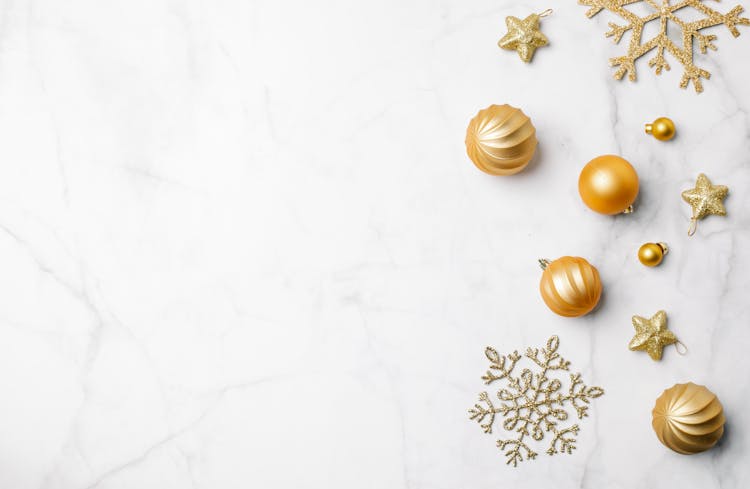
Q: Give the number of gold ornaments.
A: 11